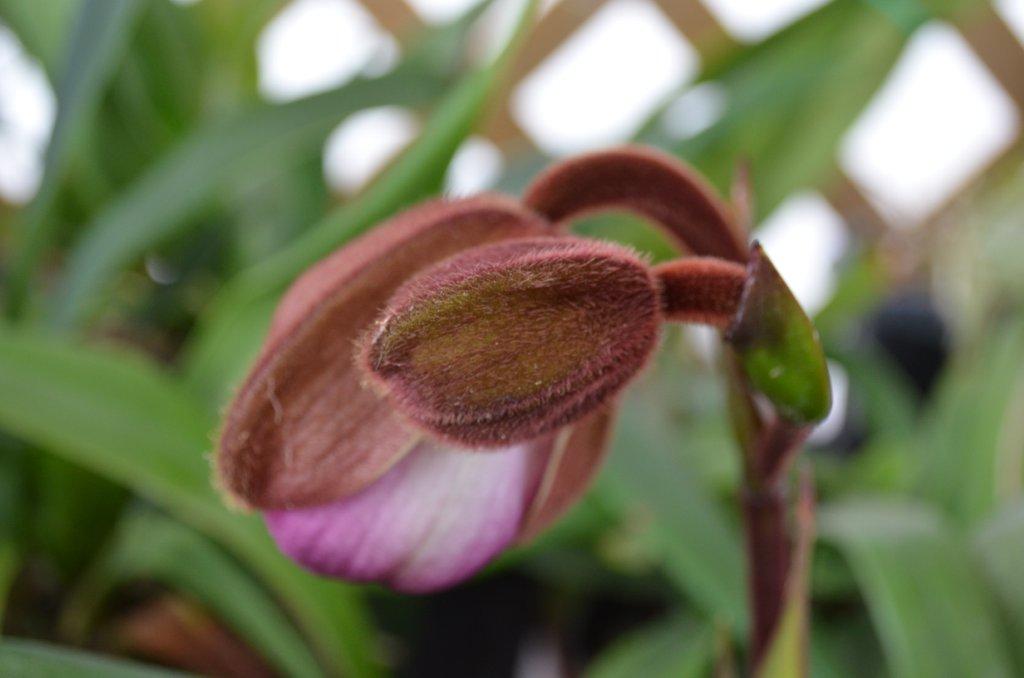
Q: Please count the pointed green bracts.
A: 1